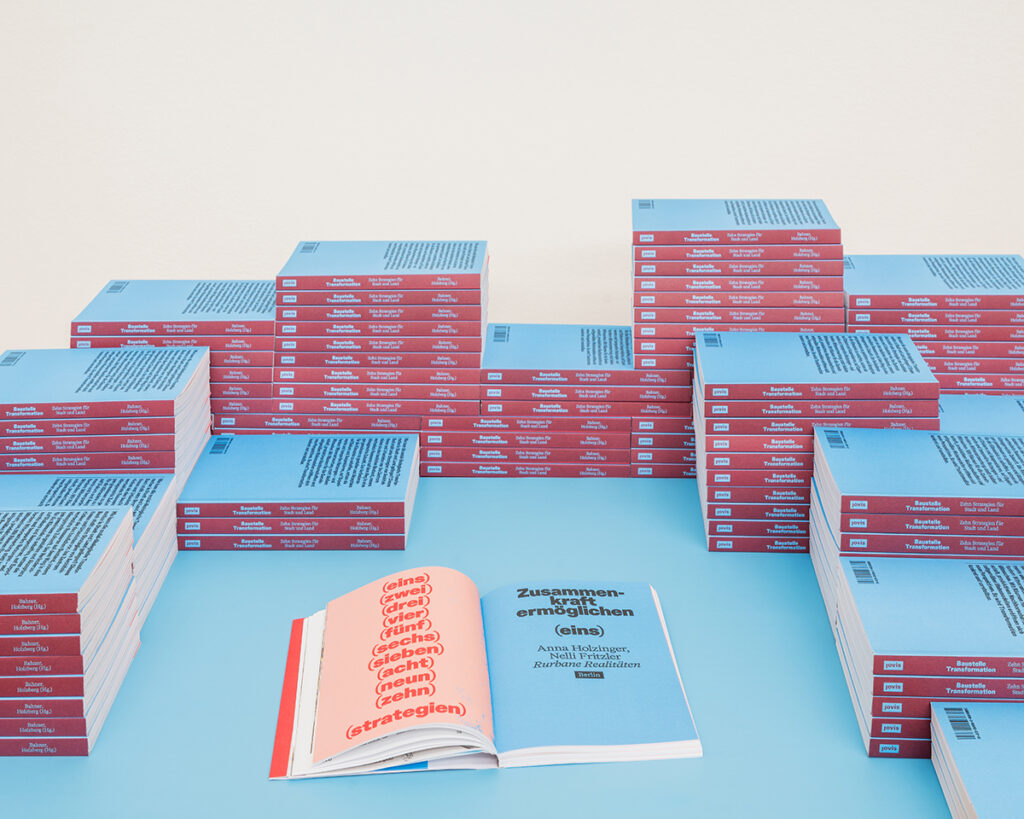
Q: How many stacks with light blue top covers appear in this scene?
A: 14